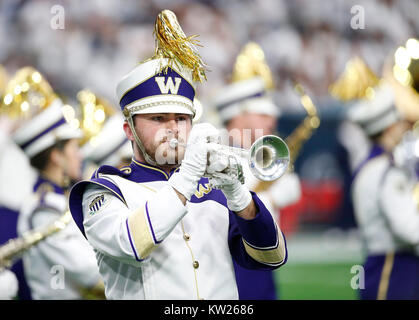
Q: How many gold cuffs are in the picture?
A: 2